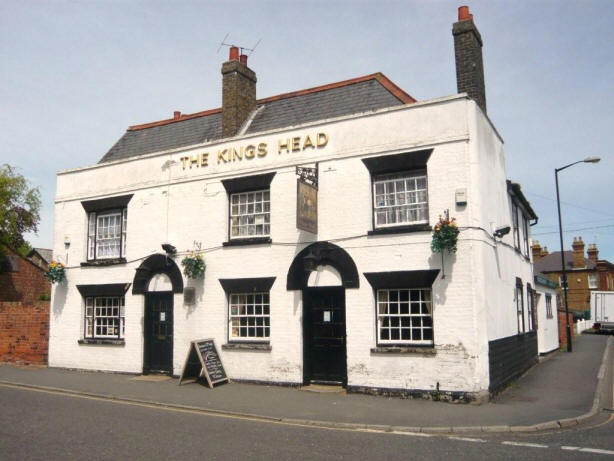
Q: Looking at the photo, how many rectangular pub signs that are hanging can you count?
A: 1